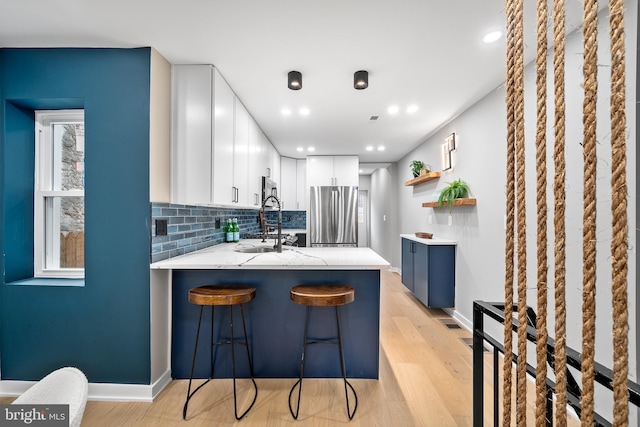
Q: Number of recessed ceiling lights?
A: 9